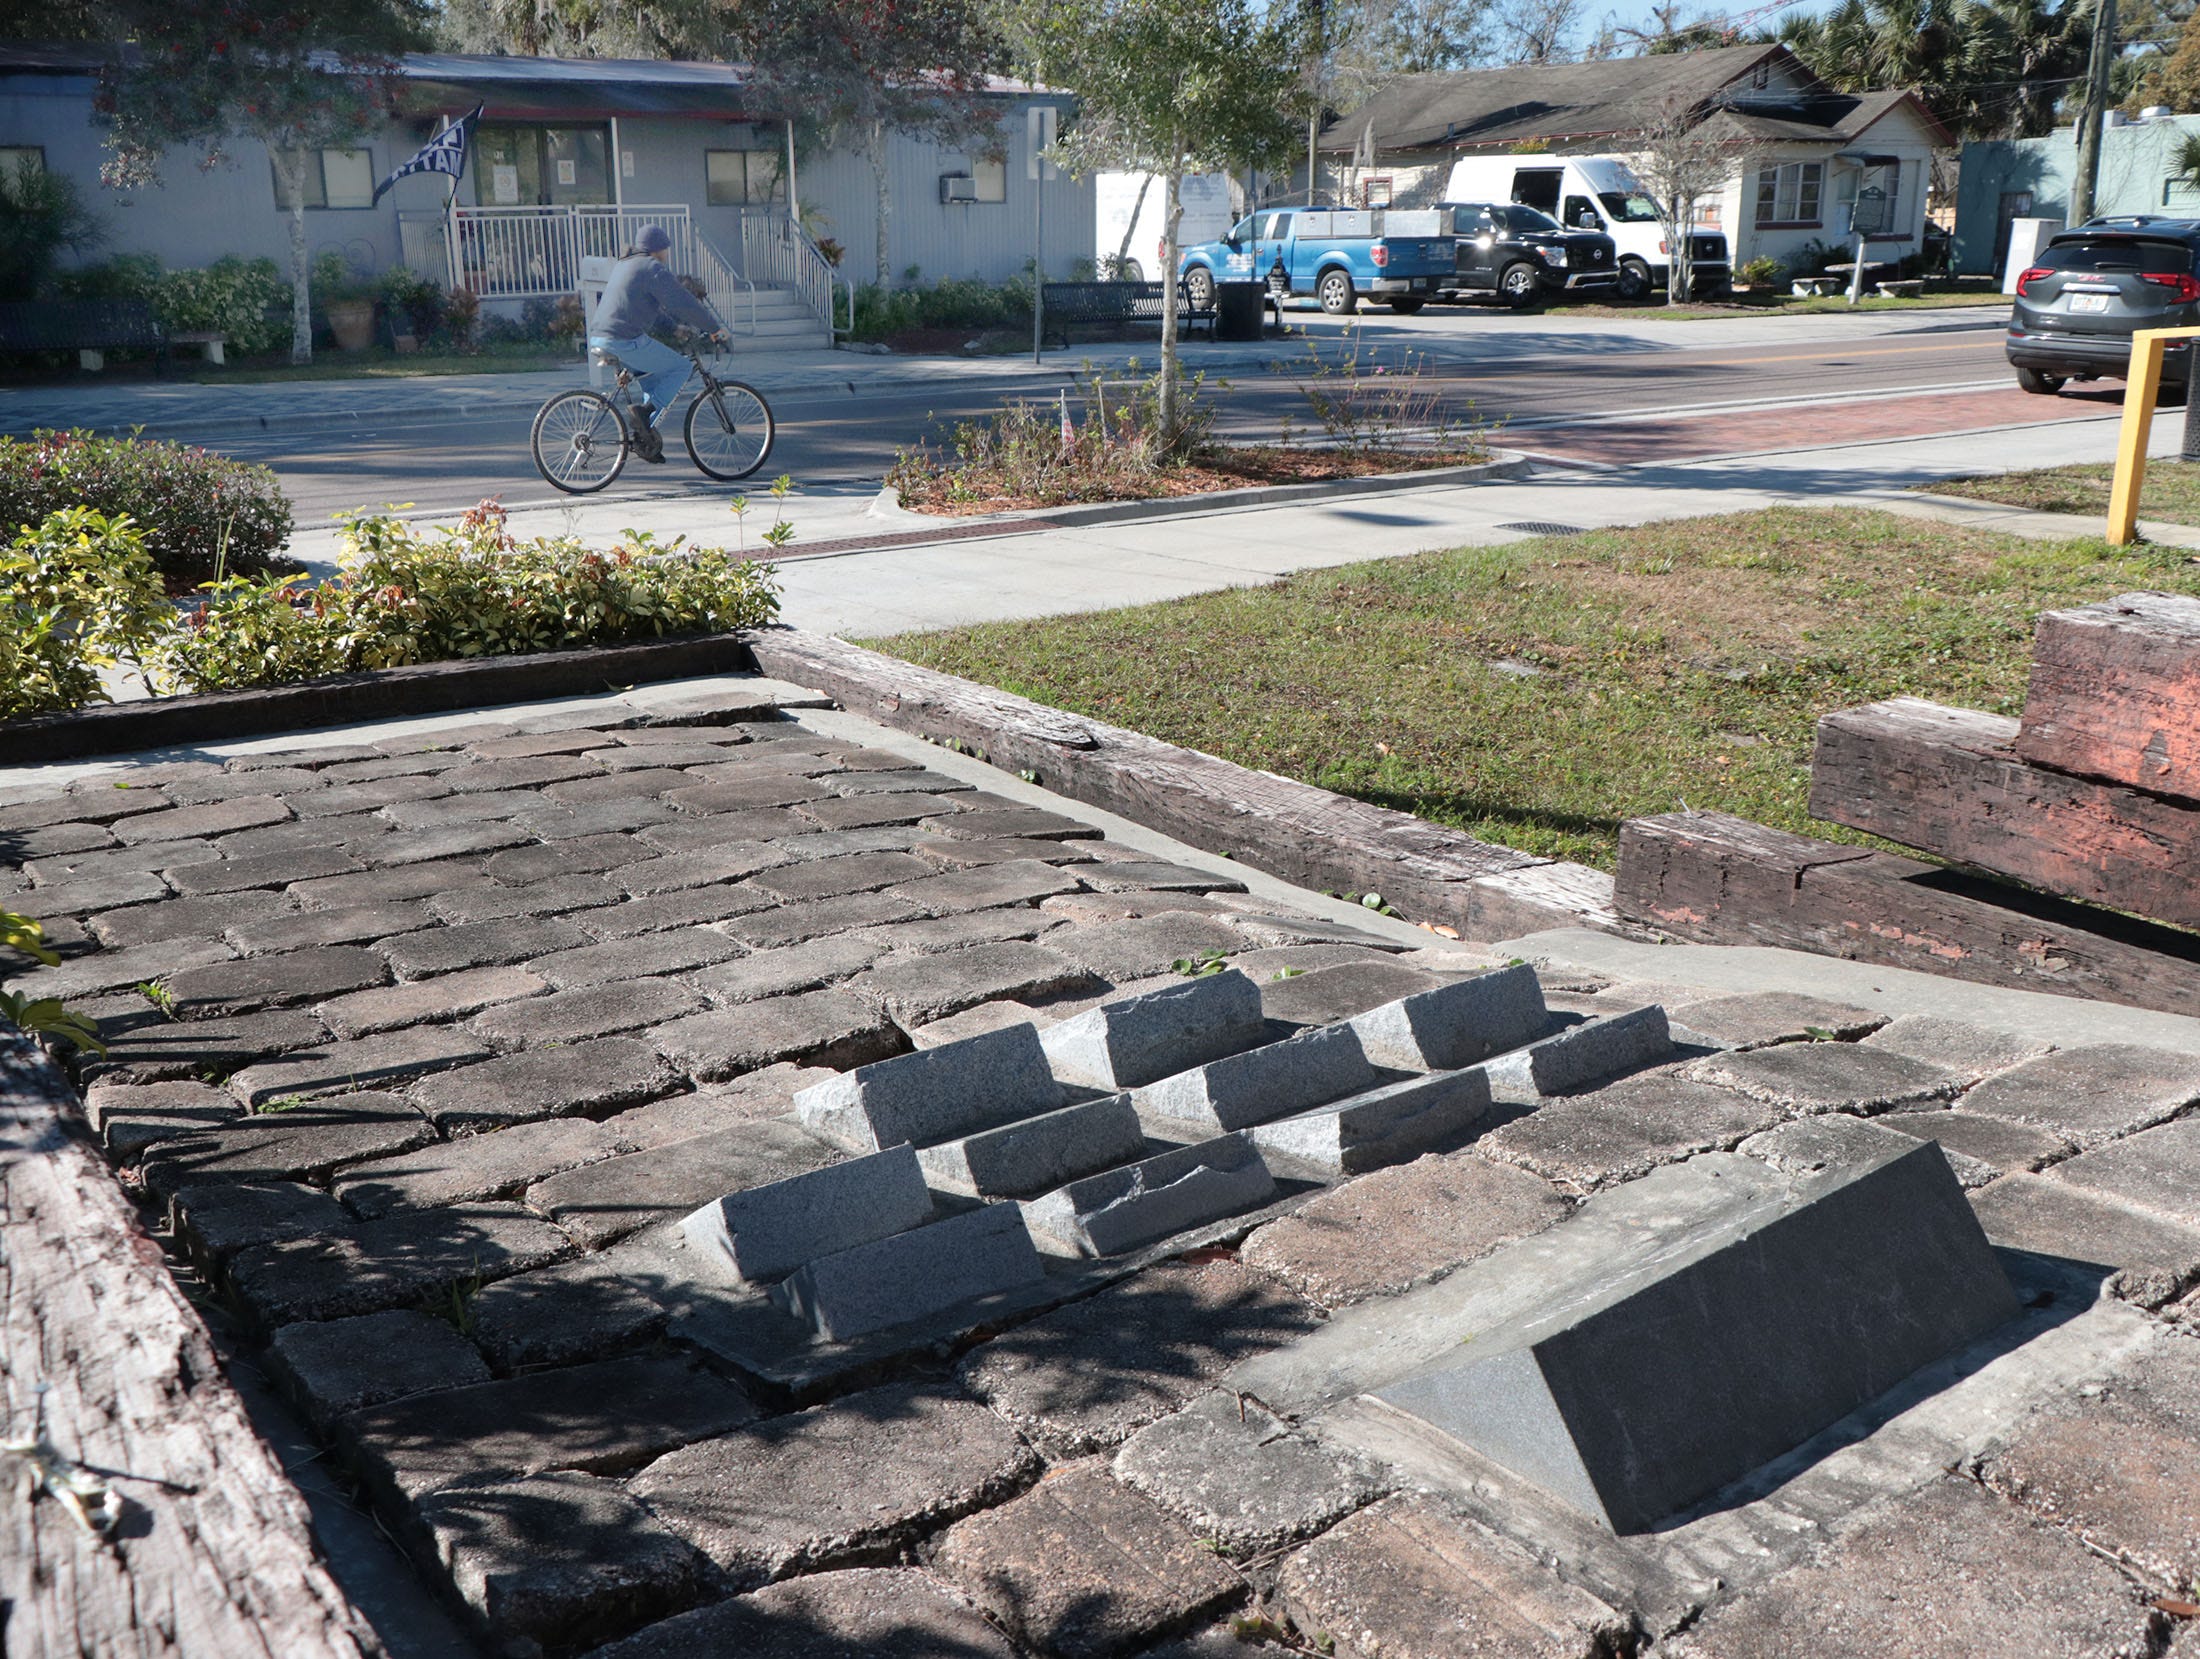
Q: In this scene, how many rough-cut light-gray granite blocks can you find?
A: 10